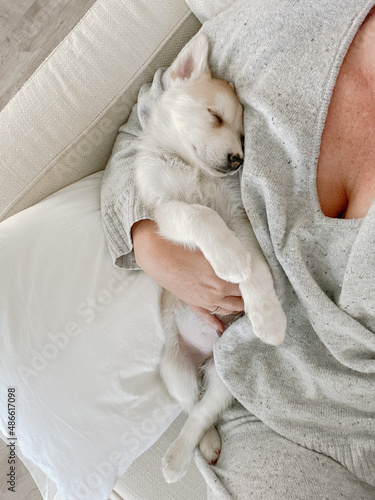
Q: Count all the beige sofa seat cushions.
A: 1